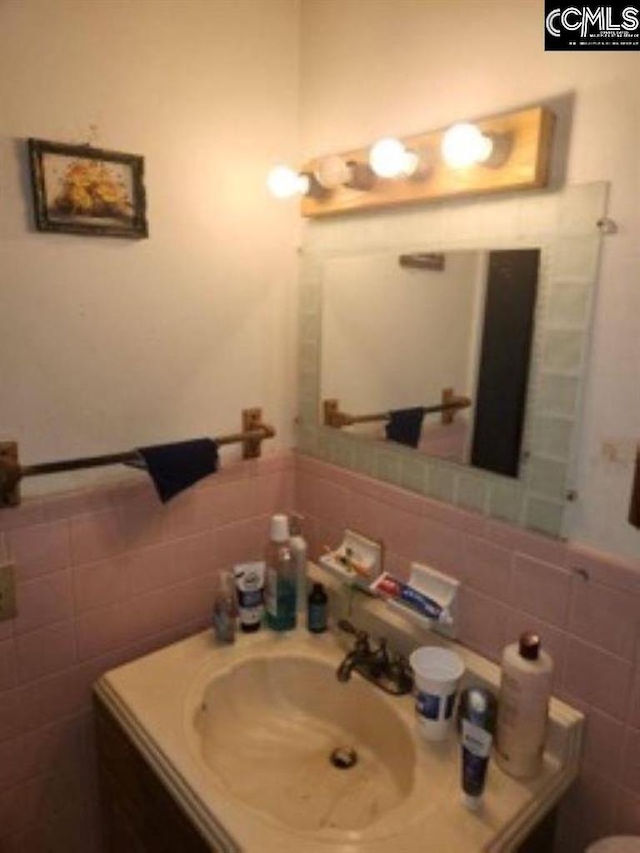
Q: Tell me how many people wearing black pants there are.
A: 0